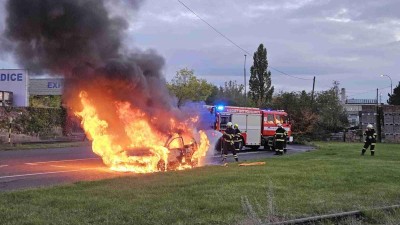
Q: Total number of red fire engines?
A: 1